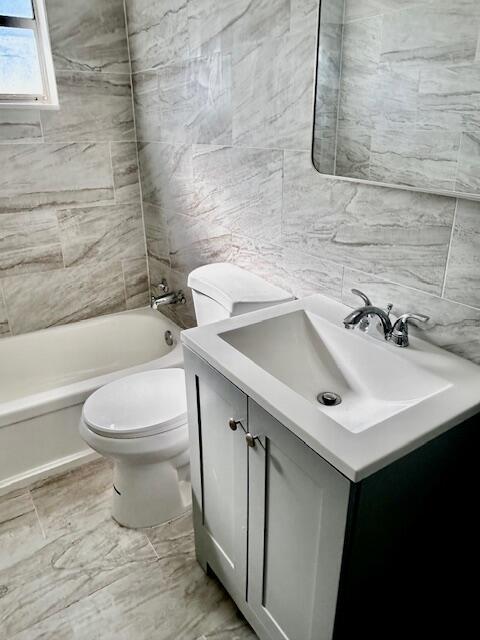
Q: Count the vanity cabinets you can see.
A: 1